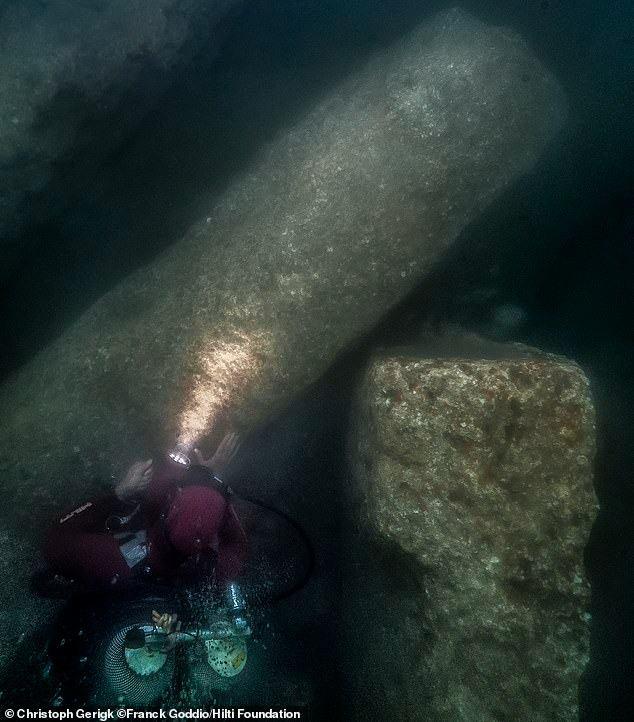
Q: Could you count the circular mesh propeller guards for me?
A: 2